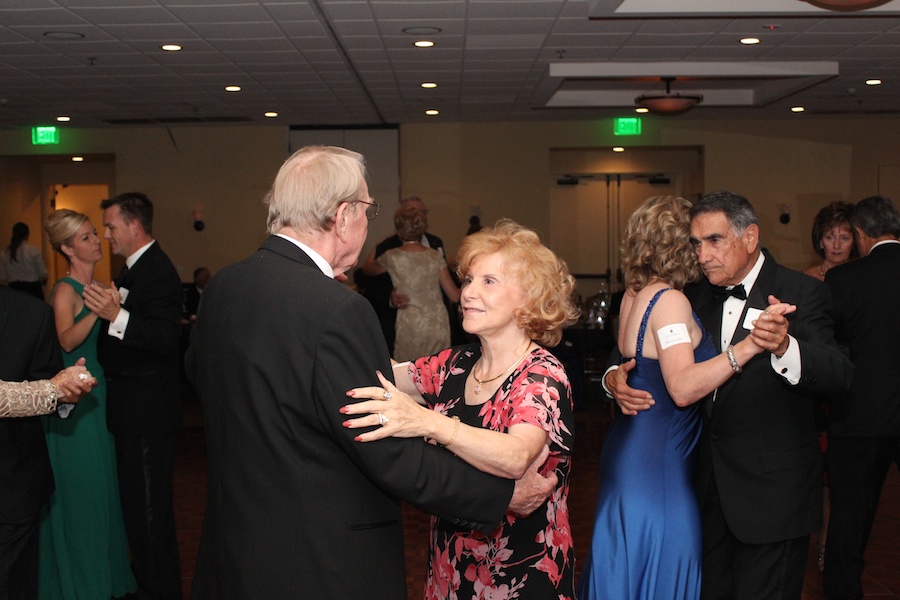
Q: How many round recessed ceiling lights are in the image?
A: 13